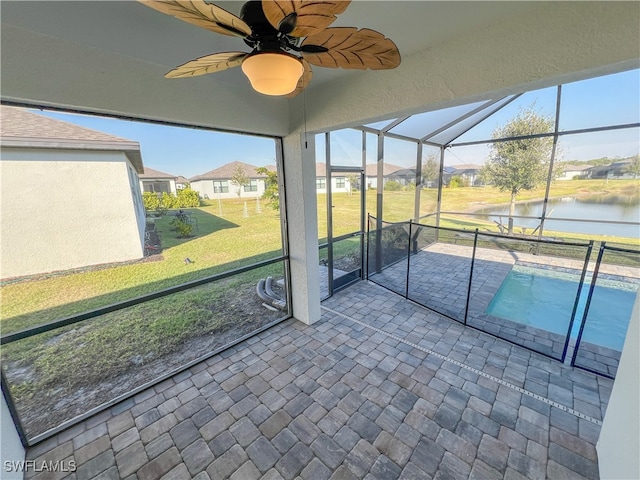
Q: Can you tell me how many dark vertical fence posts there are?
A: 5